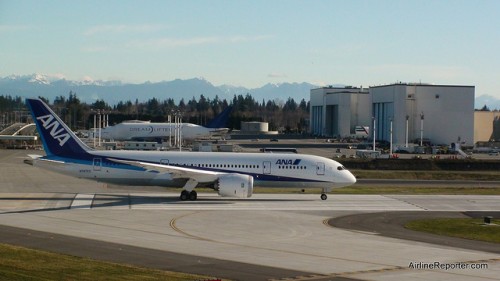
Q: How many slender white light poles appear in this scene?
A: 12